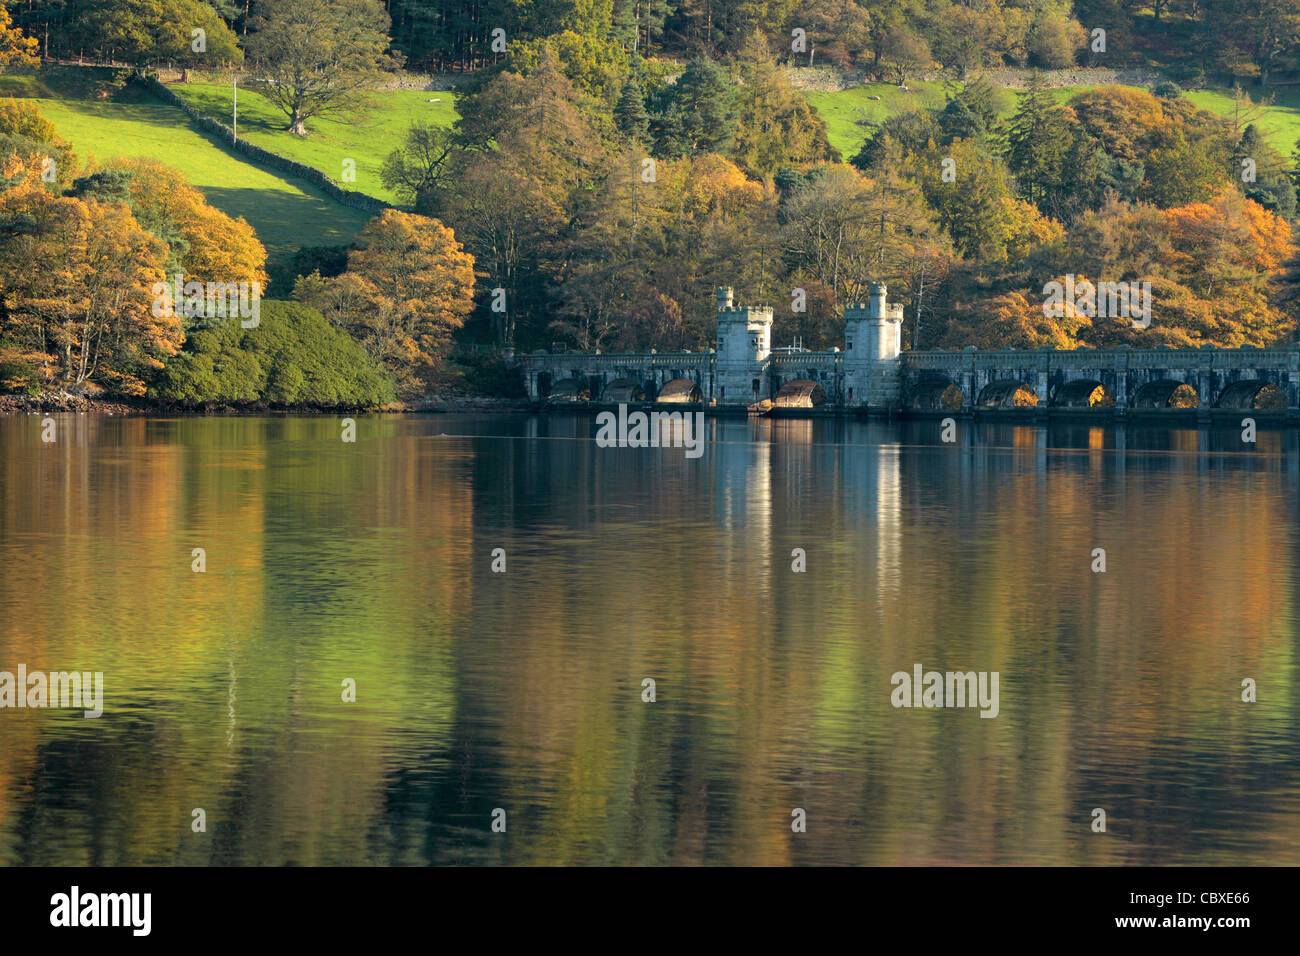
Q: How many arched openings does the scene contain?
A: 9